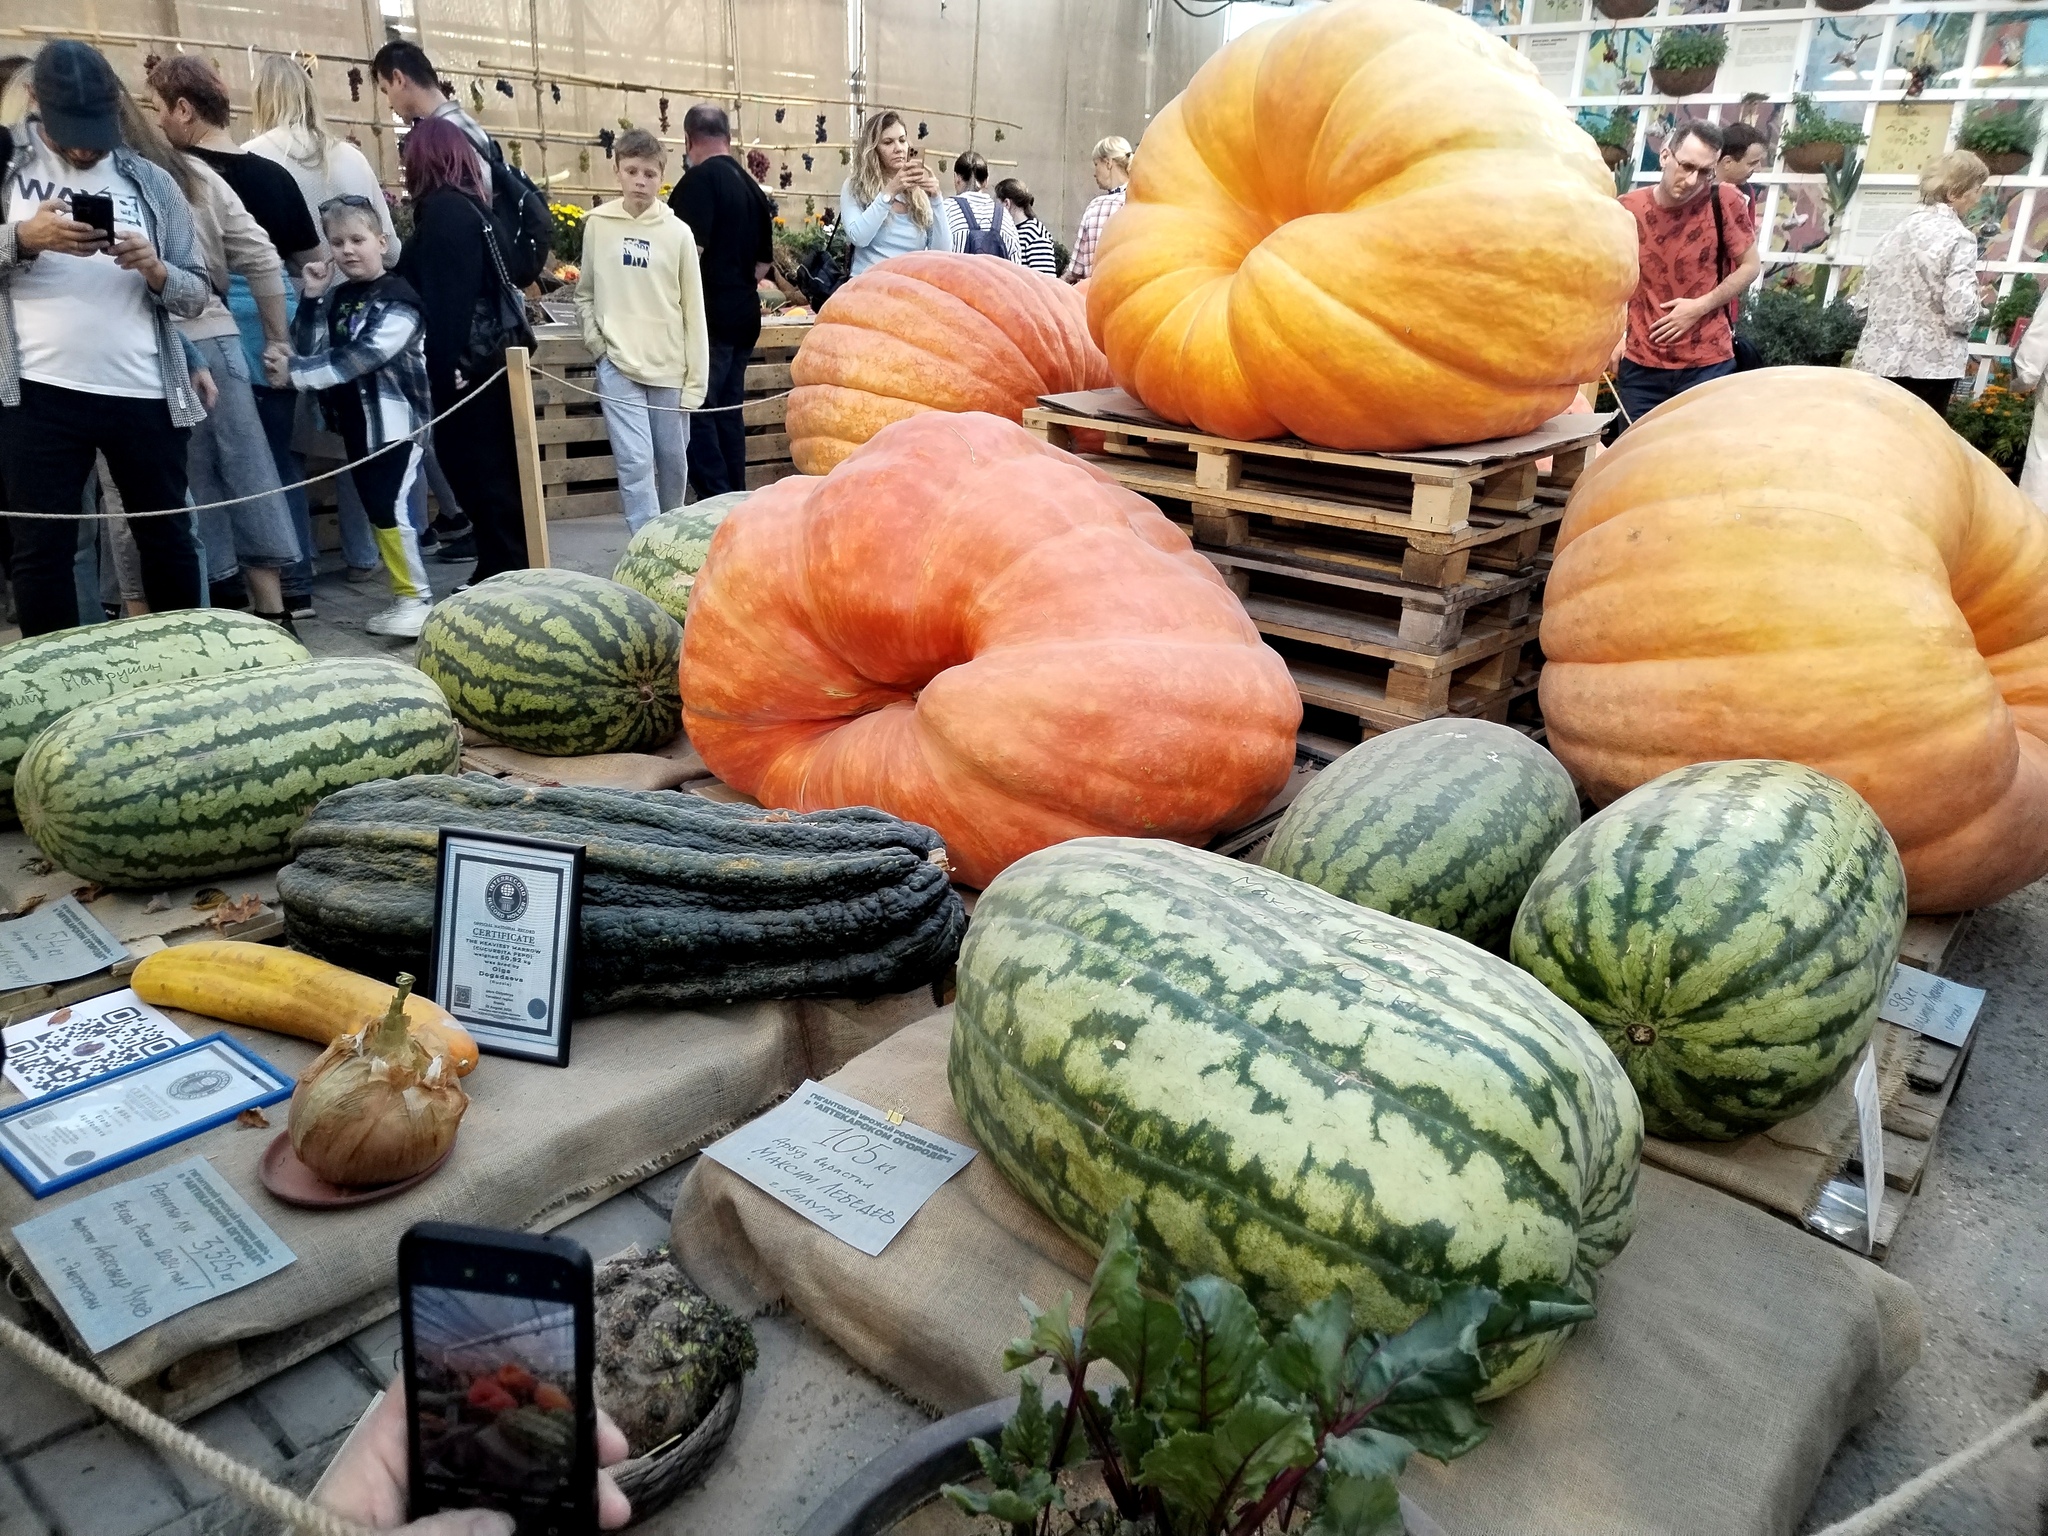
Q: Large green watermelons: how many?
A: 7